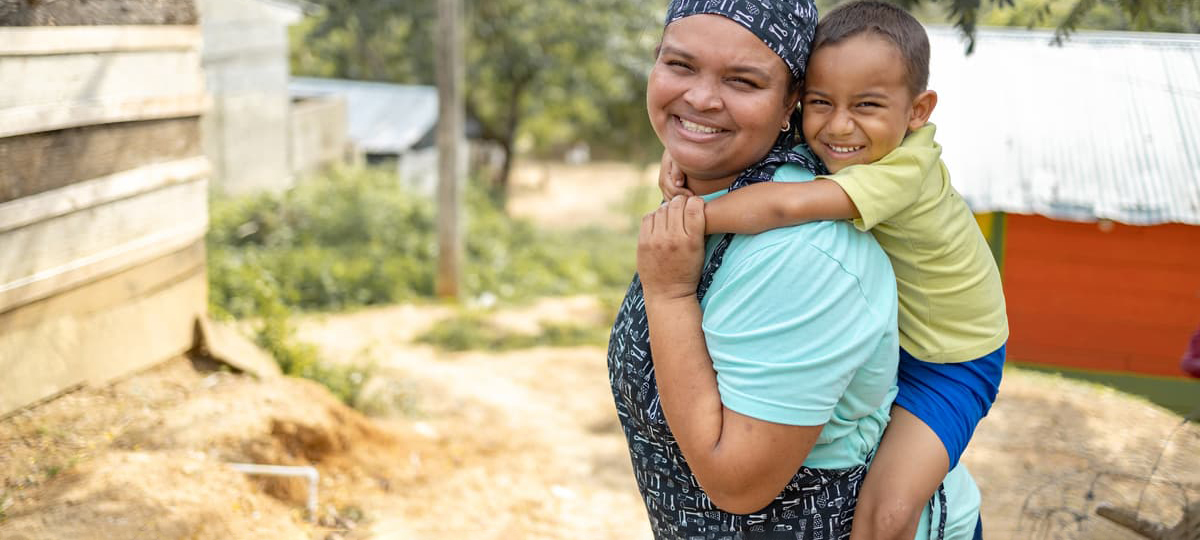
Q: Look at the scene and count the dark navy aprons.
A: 1